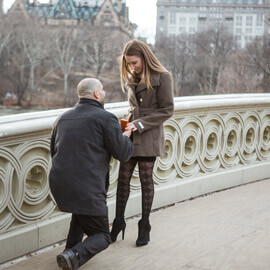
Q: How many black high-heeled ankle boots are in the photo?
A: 2